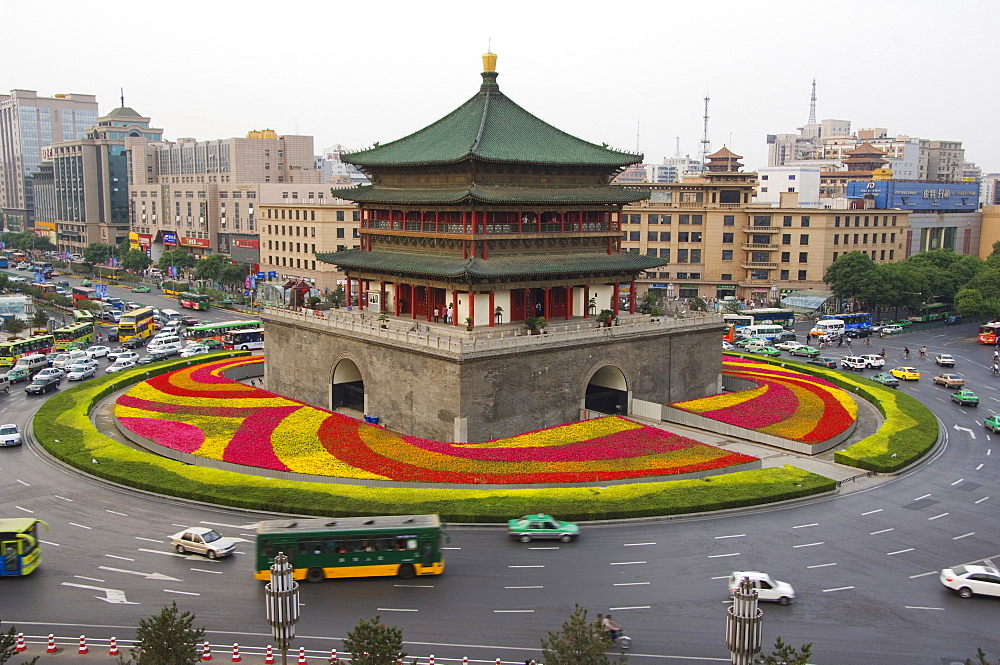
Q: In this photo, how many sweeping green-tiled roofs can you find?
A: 3